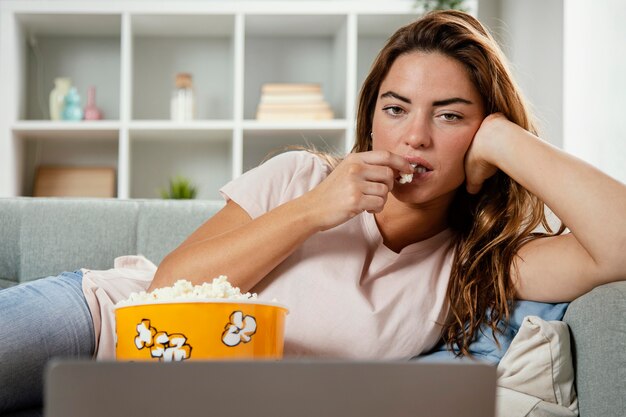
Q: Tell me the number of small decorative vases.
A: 3